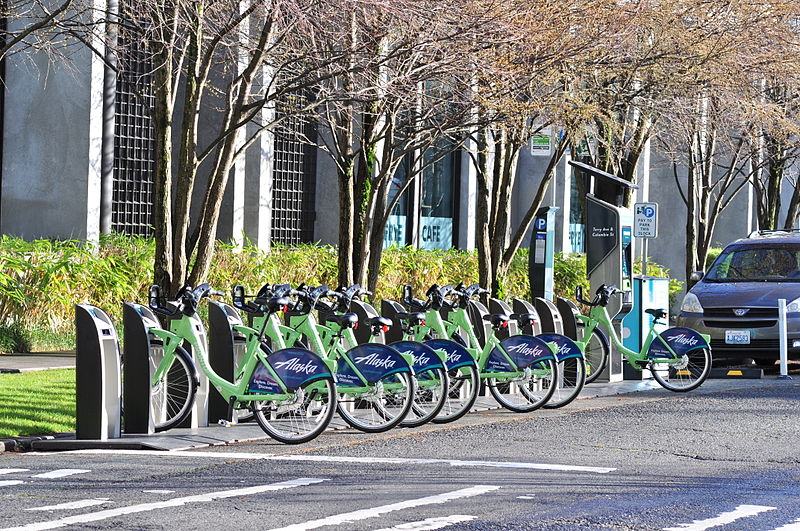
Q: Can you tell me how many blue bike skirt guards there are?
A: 7